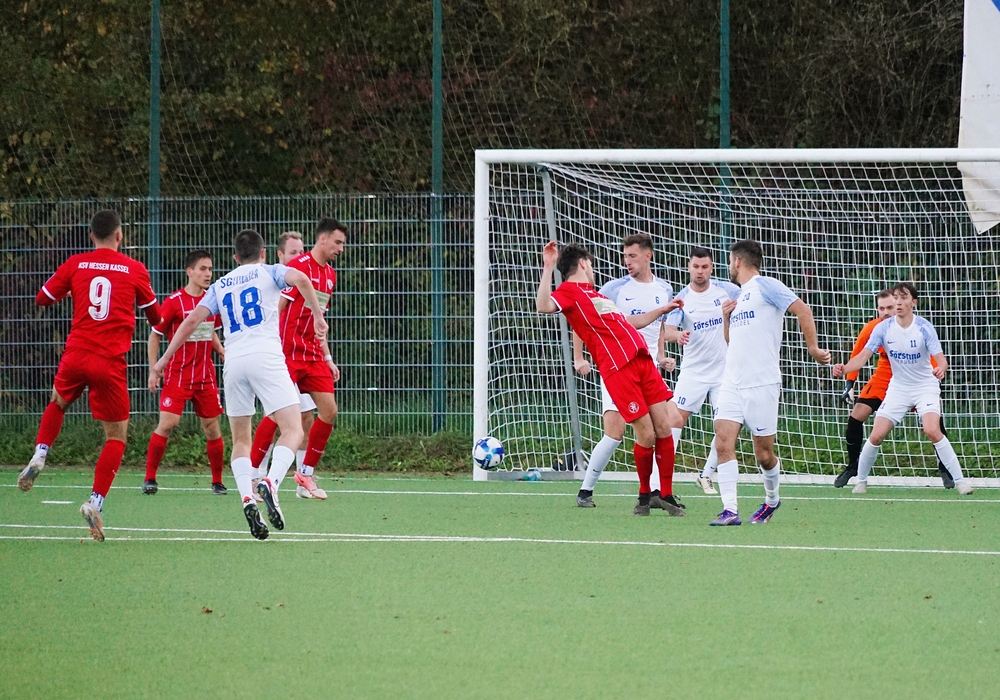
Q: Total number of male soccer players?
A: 11